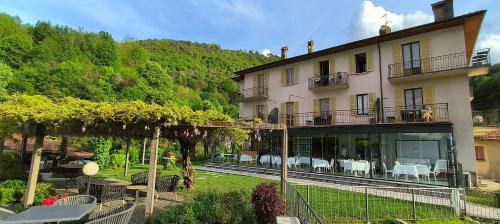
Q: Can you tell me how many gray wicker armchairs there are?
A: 6